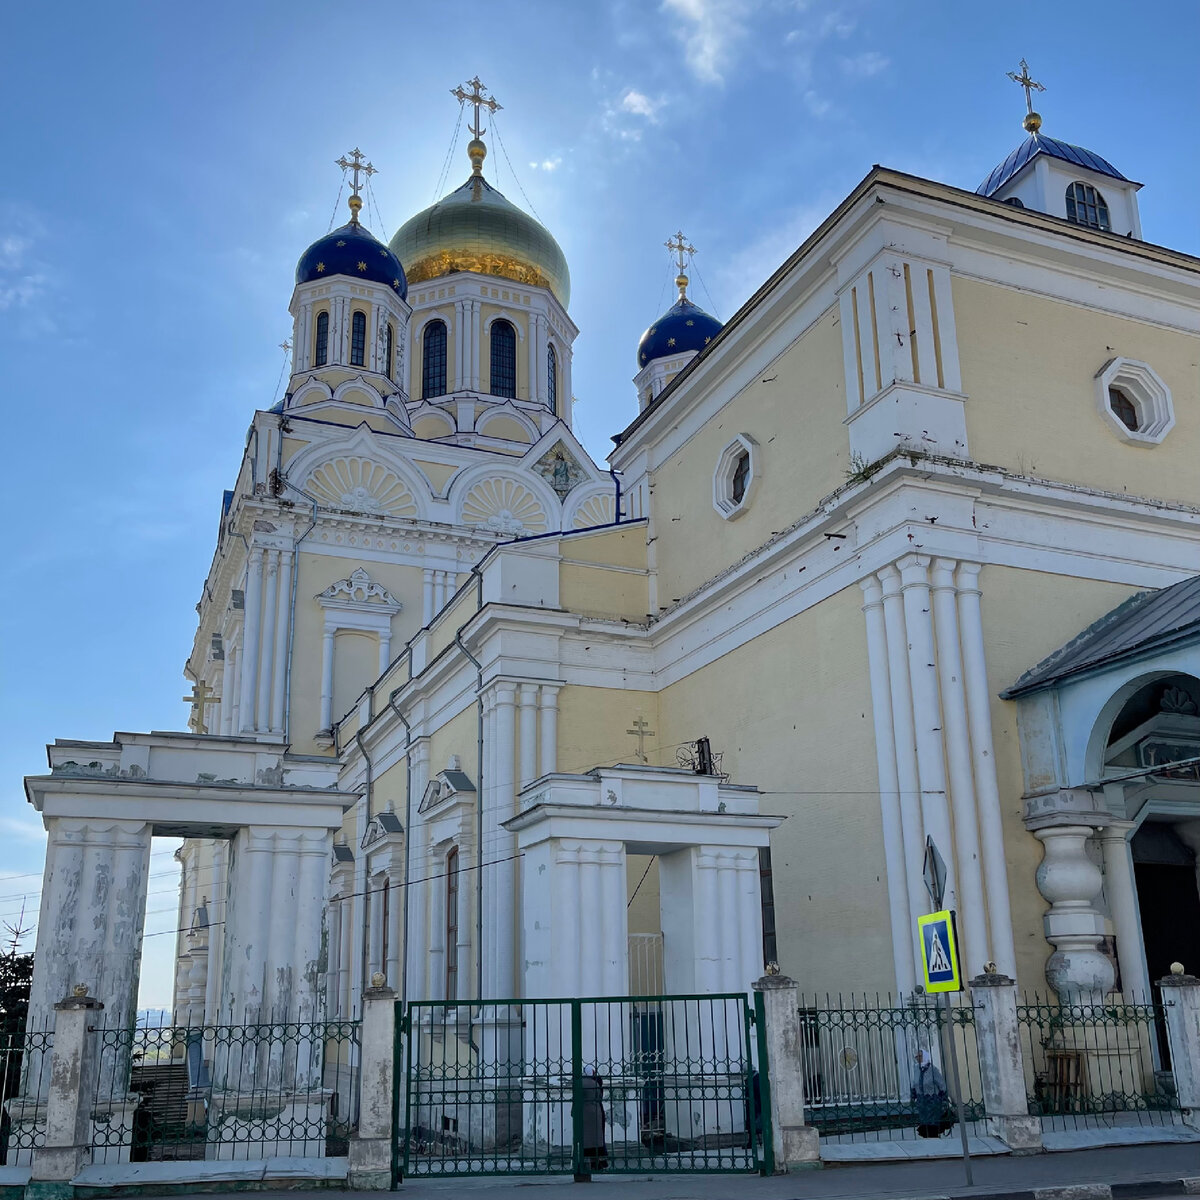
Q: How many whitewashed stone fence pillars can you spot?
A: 5